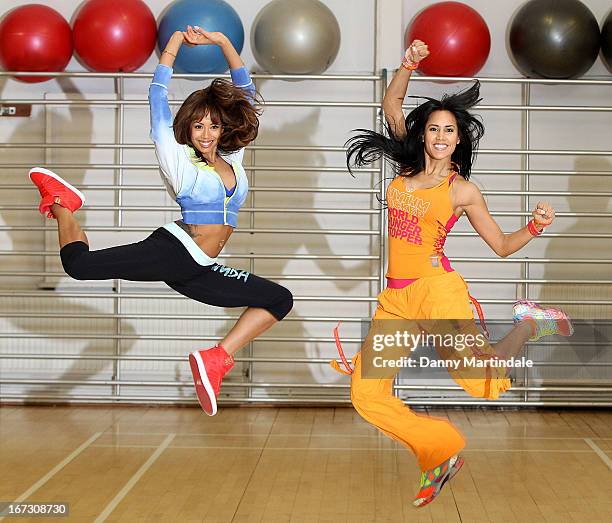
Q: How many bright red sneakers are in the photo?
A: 2